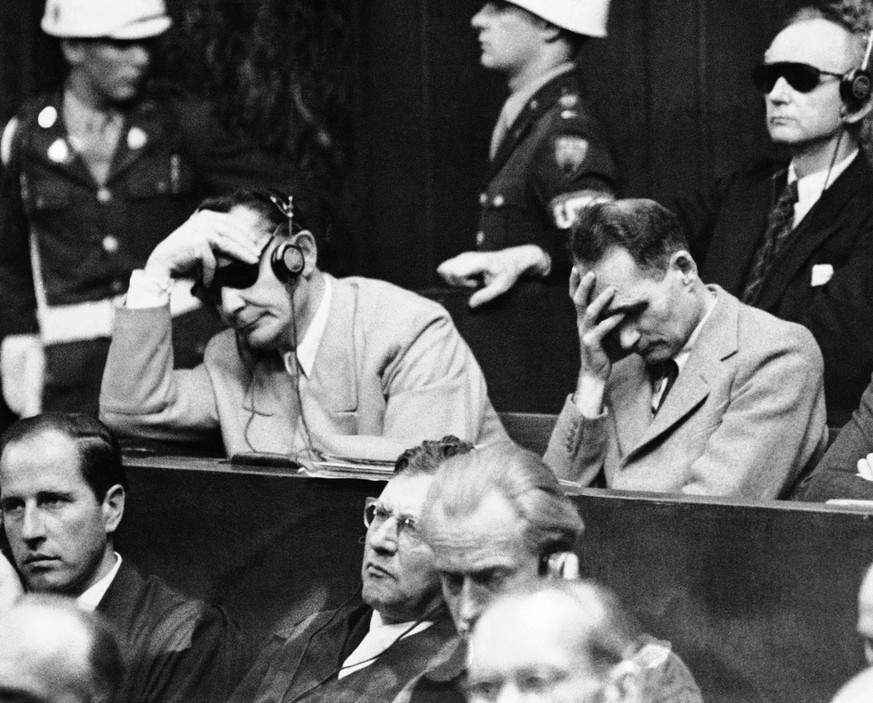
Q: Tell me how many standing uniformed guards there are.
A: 2